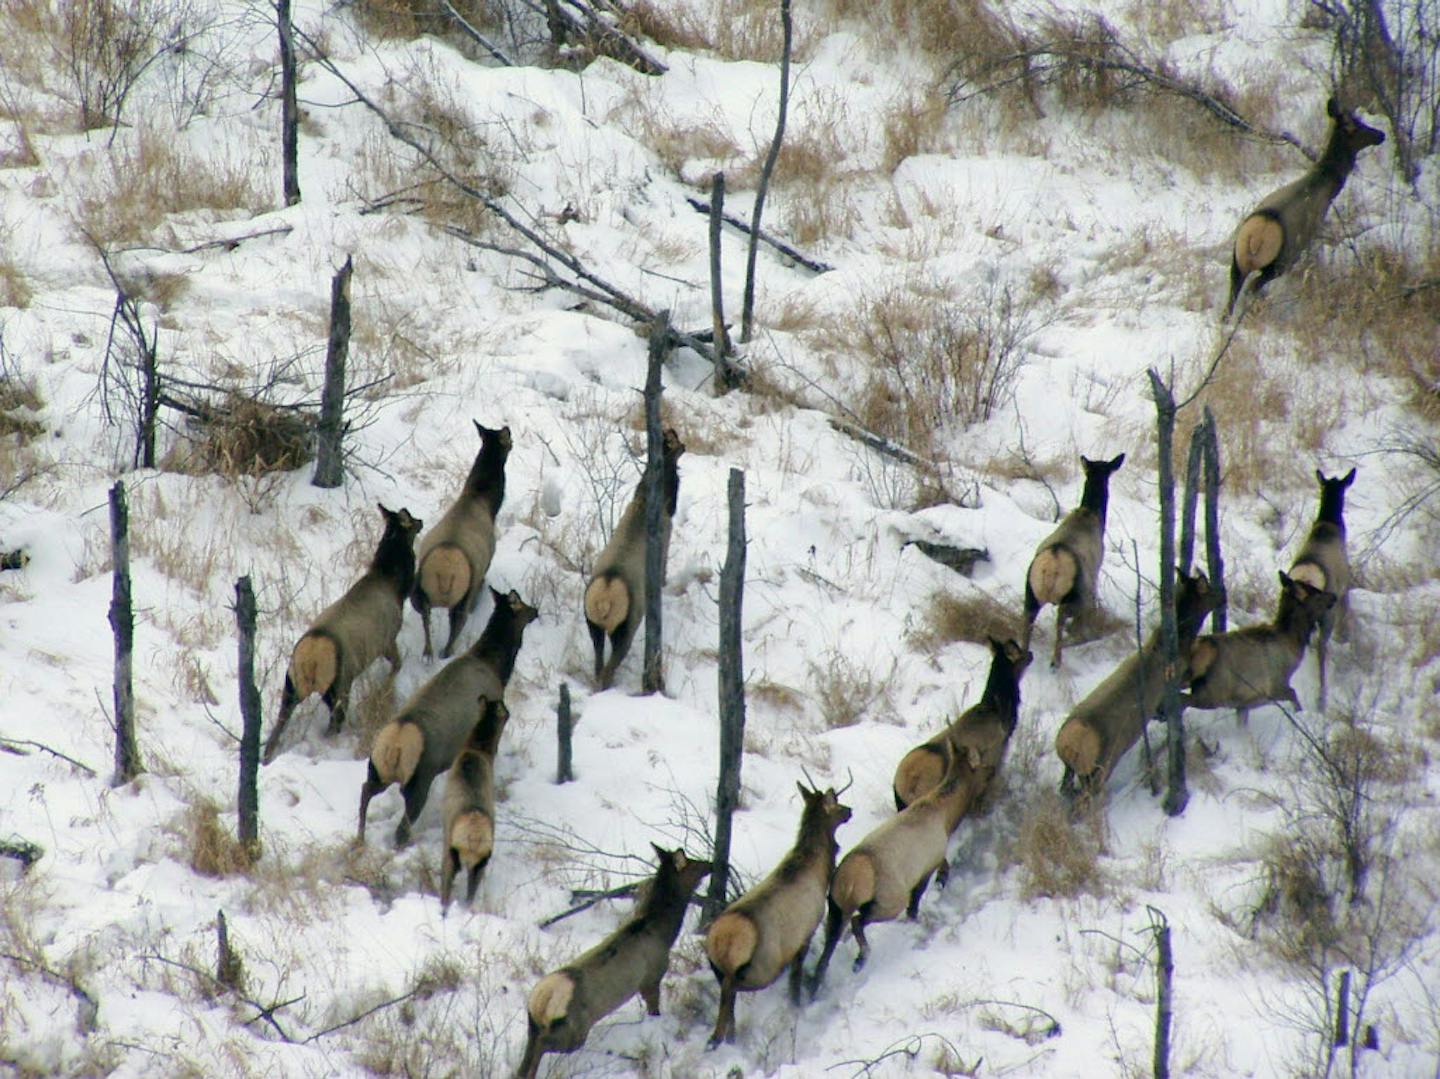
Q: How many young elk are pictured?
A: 1